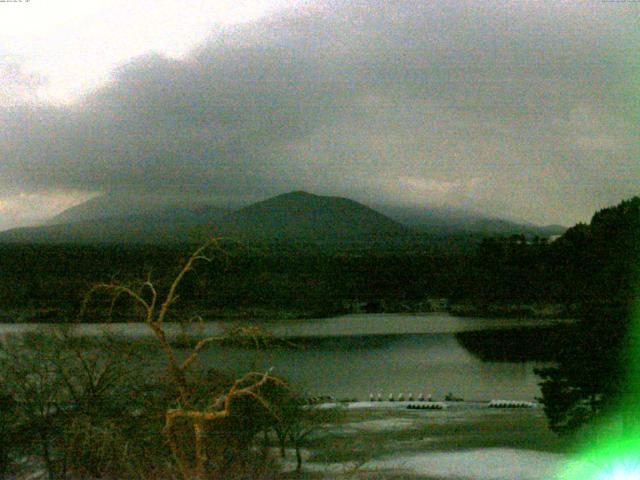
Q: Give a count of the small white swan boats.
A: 7